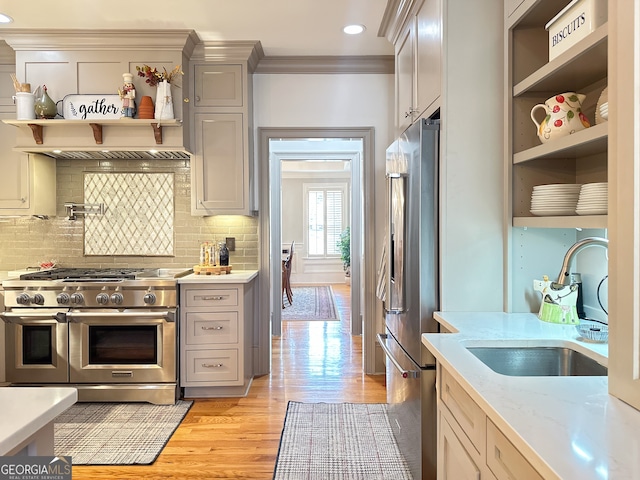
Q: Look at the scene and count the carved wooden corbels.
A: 3